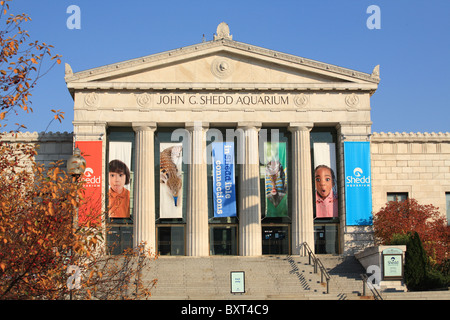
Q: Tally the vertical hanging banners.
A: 7